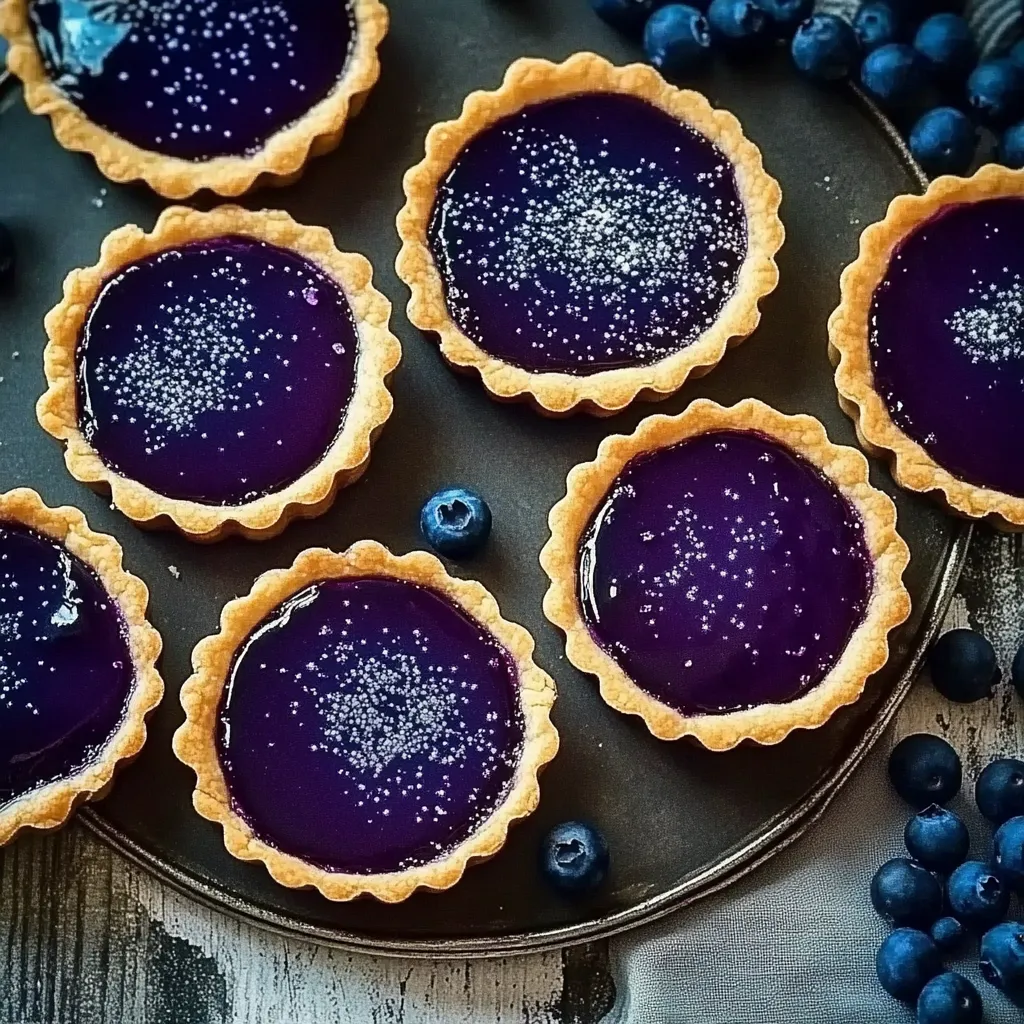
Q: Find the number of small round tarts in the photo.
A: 7